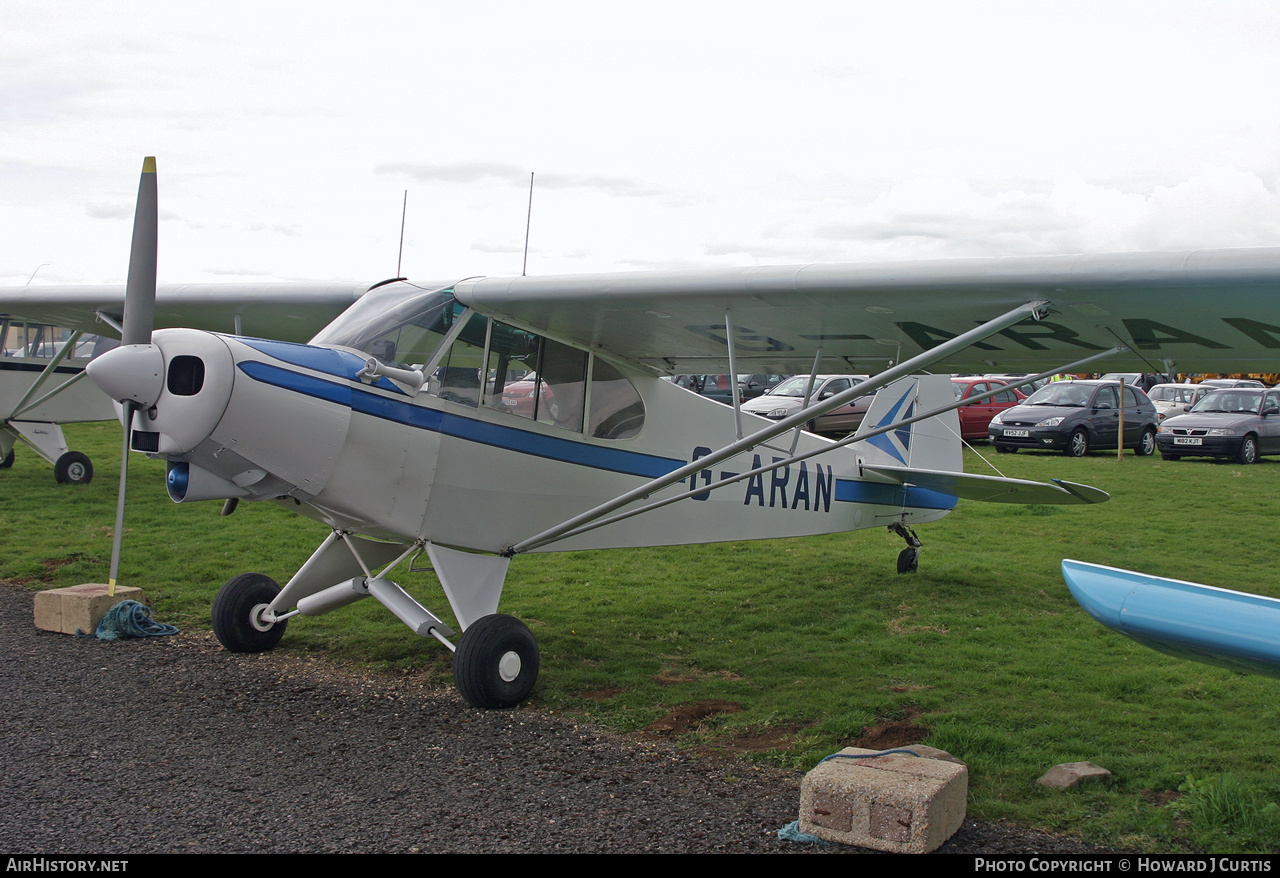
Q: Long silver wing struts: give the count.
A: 2